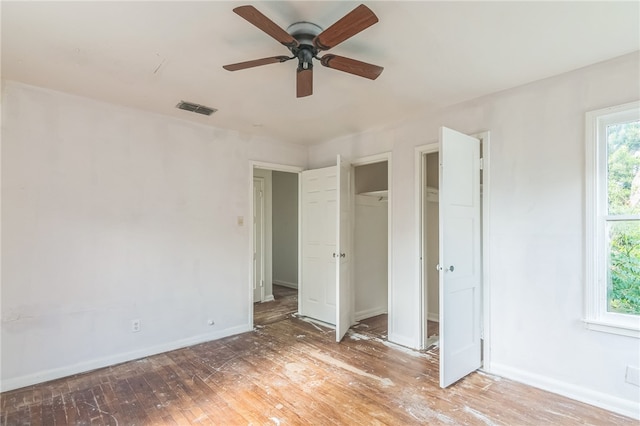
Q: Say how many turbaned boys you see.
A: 0